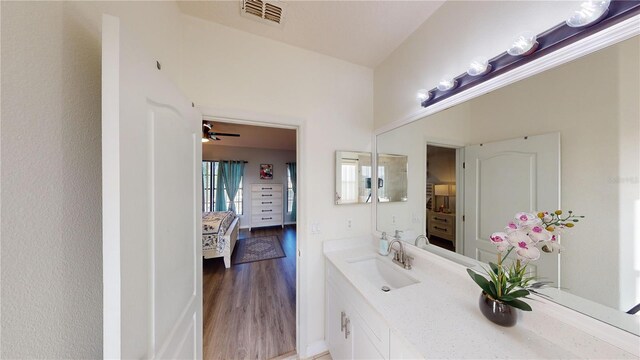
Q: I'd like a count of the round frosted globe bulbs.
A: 5